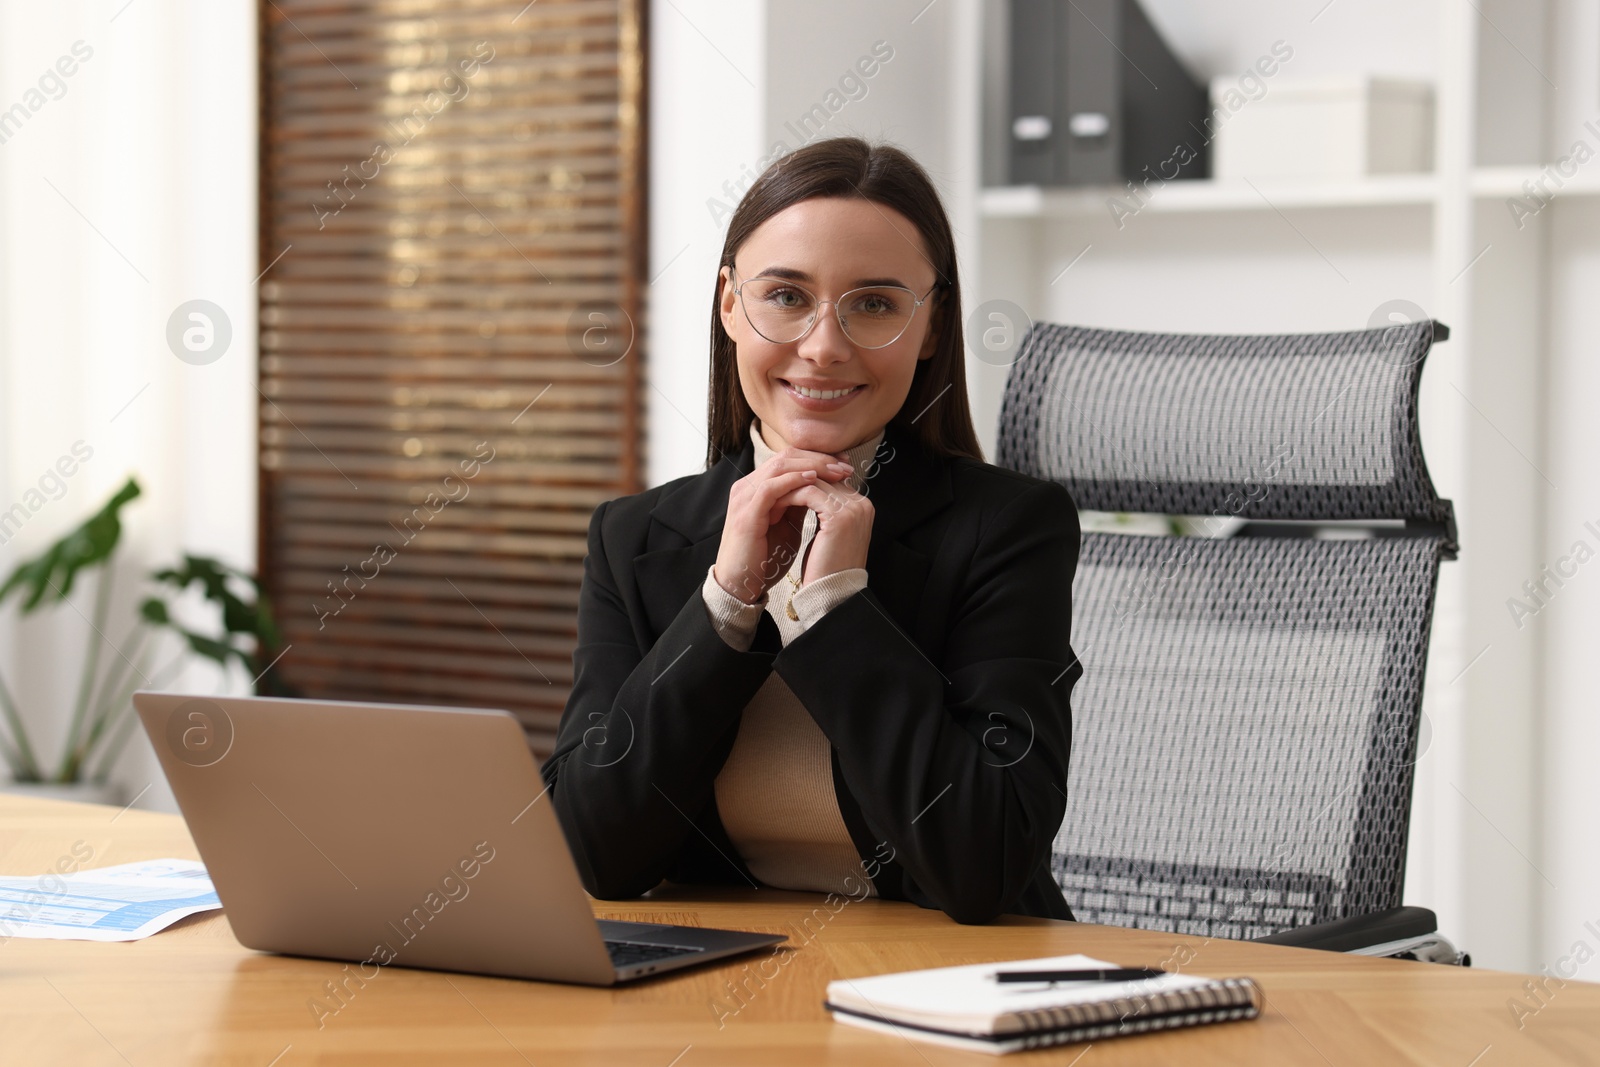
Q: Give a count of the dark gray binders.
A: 2